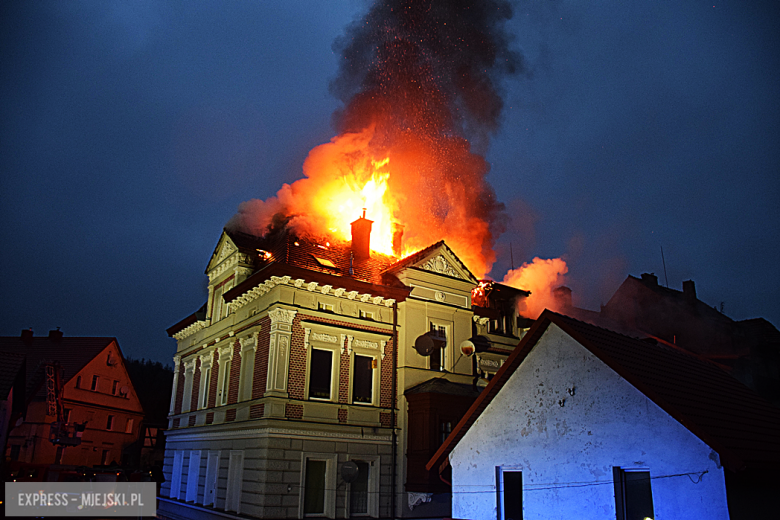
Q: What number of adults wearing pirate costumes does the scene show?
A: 0